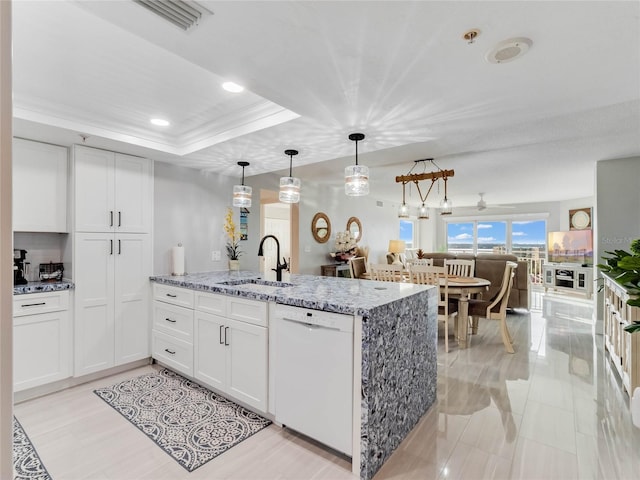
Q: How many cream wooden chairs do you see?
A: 6